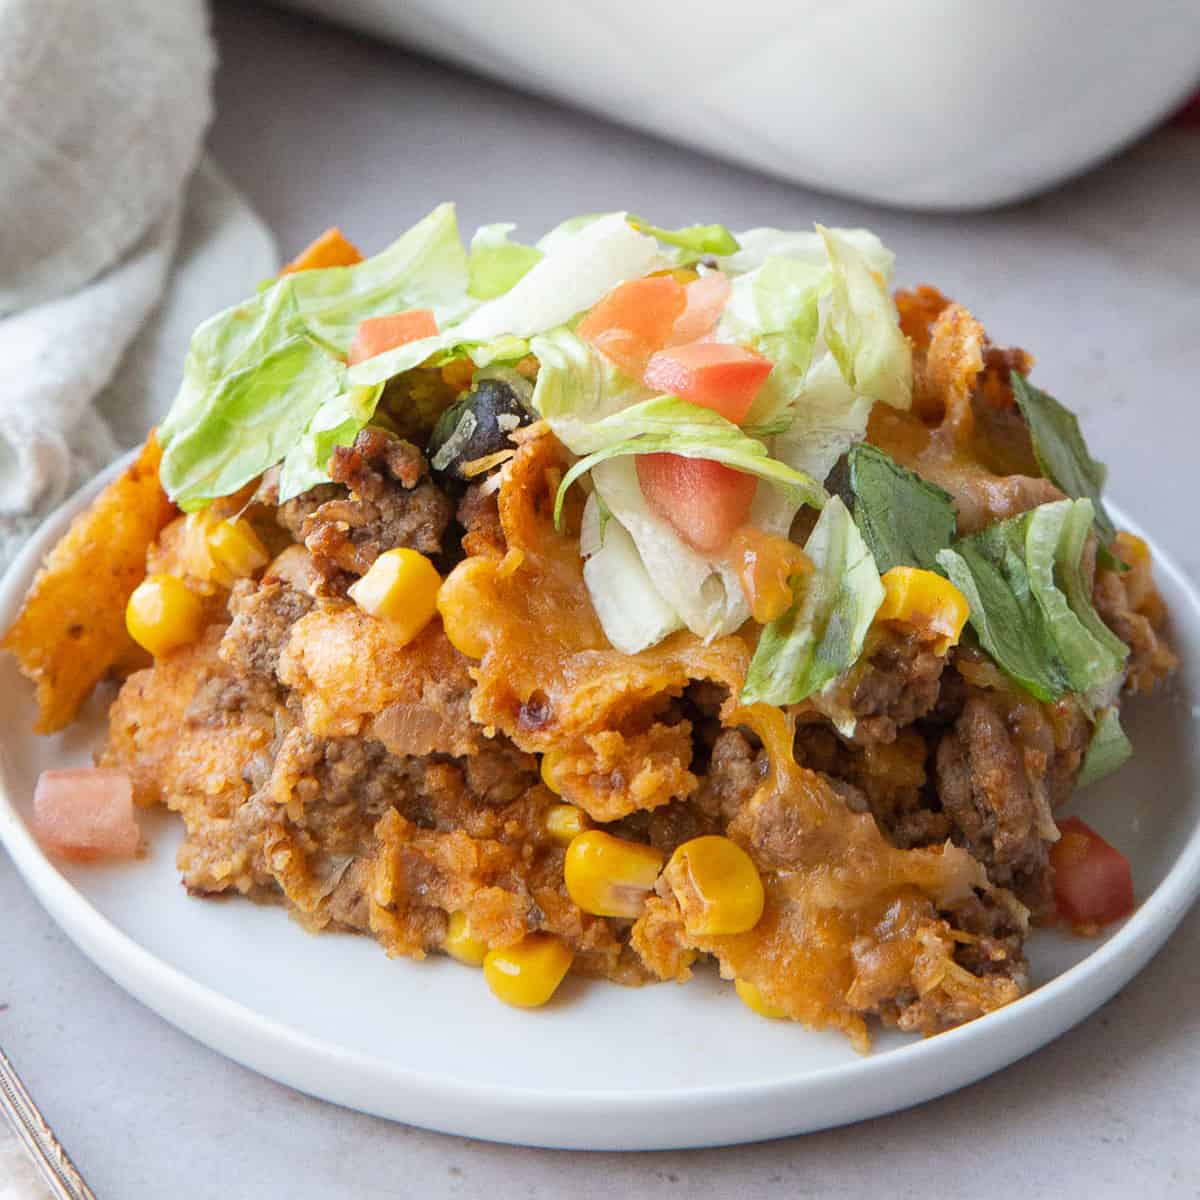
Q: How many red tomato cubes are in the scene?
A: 6